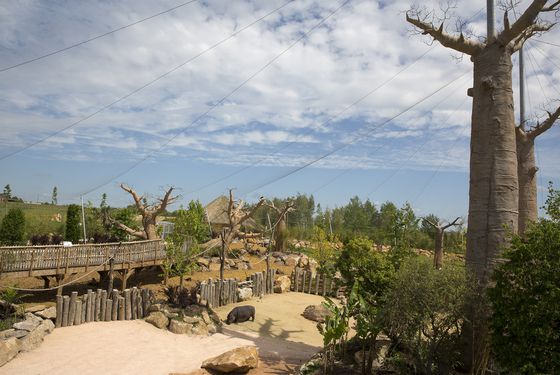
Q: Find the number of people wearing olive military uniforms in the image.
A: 0